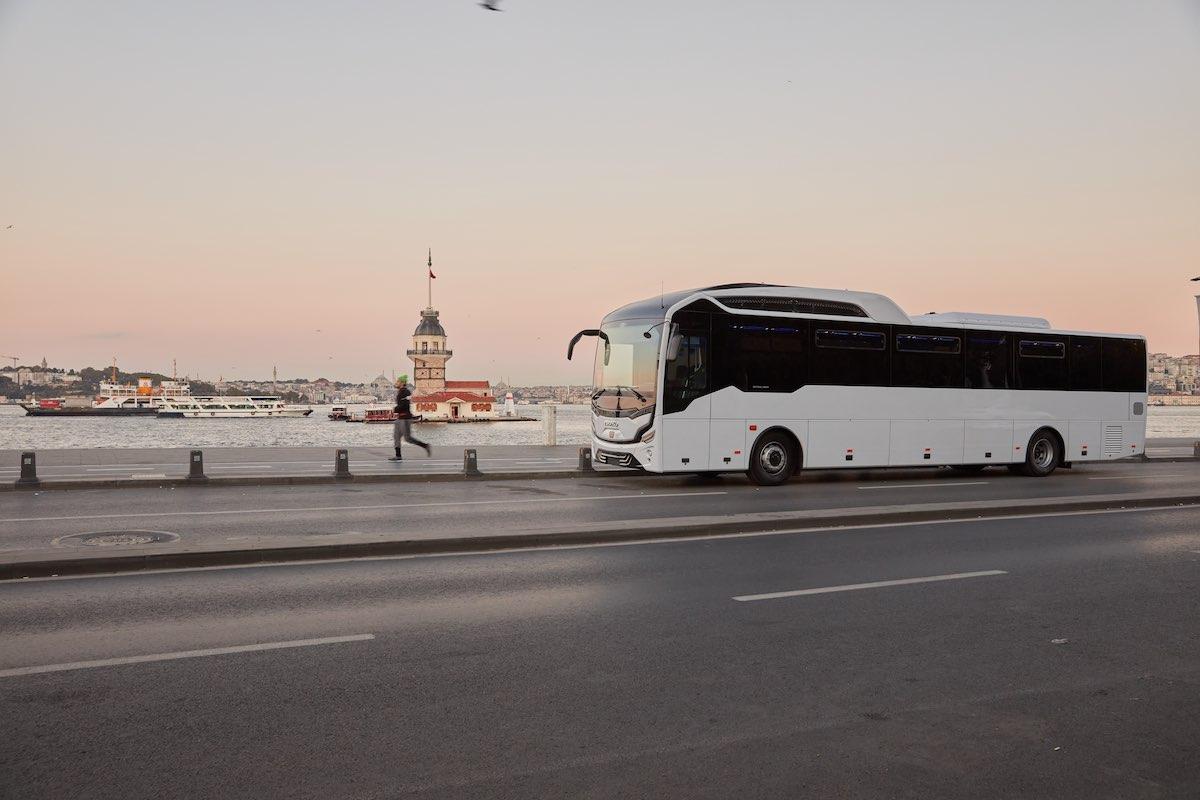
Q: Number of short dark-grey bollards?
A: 5